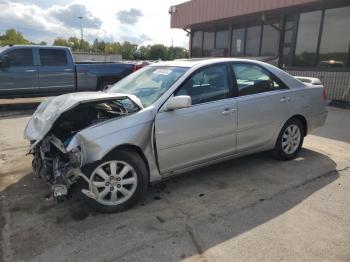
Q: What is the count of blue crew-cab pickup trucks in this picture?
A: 1